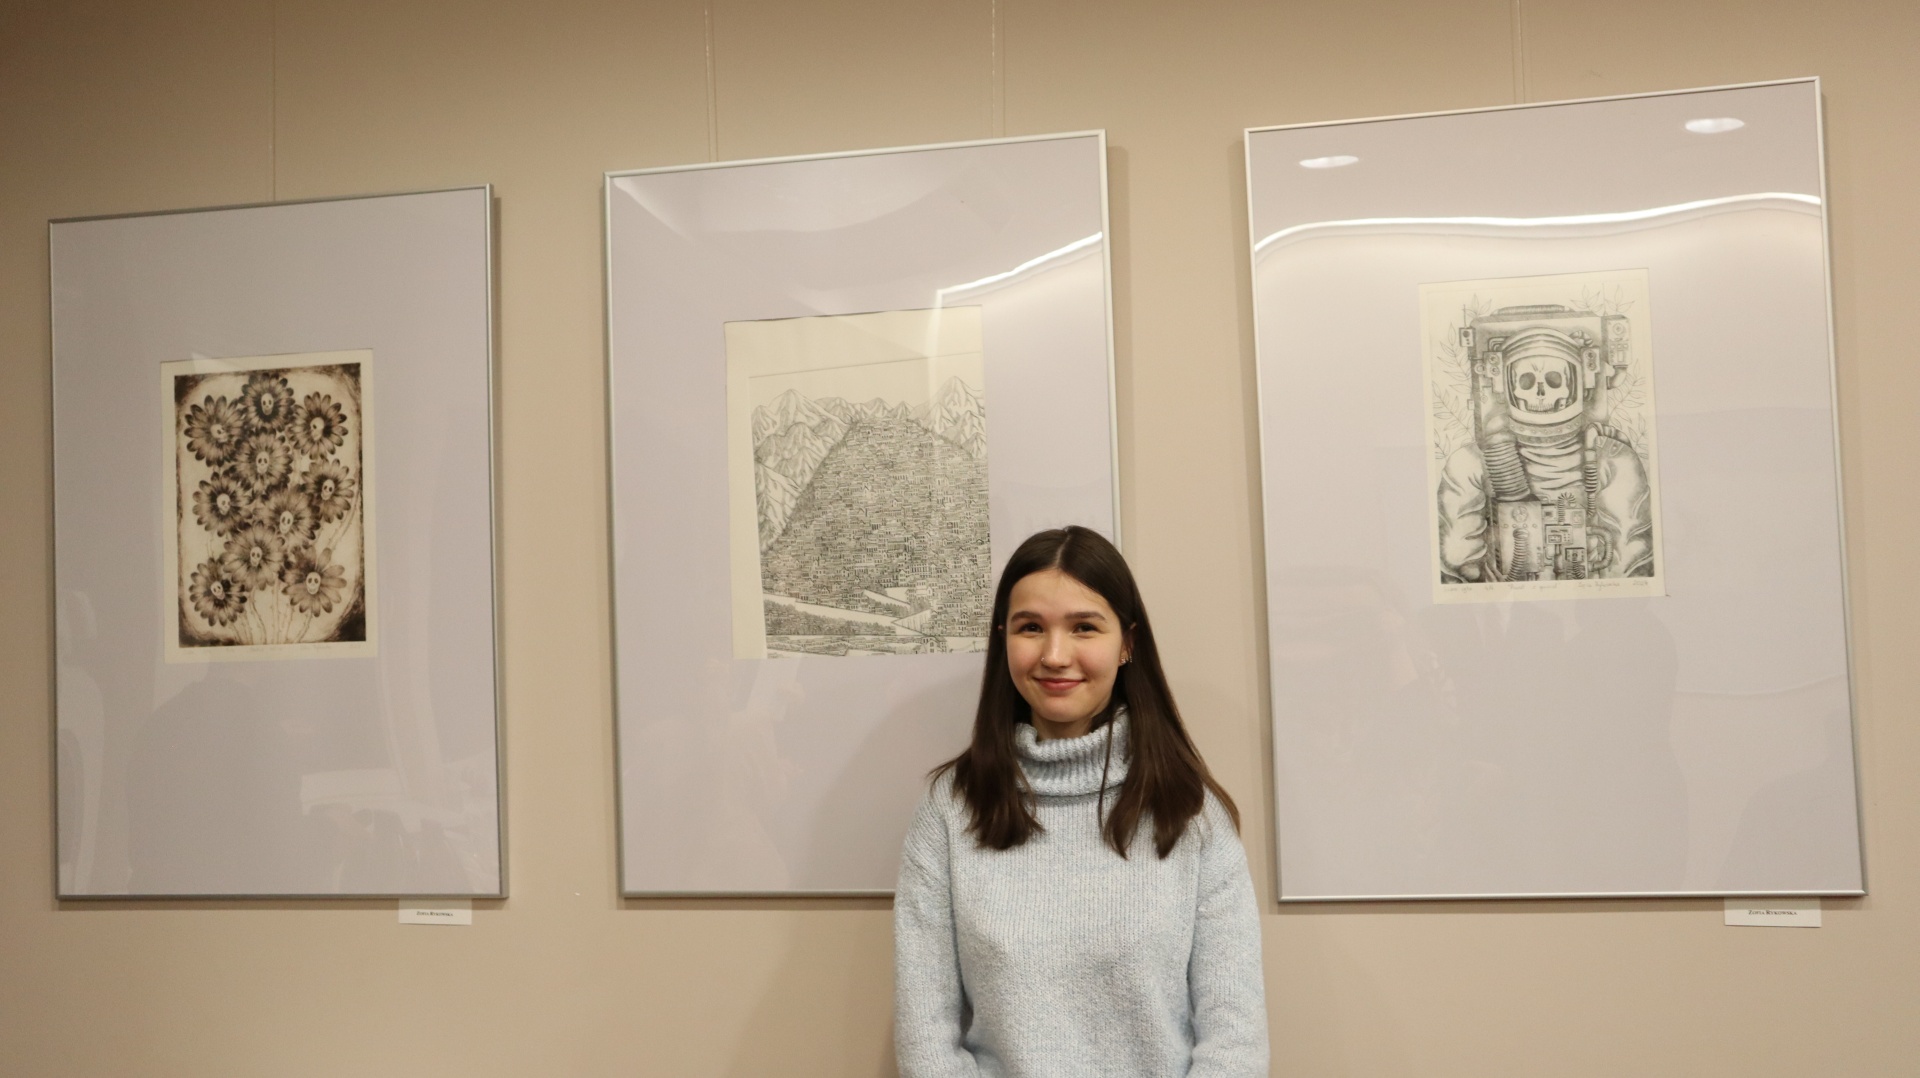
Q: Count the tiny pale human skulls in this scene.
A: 10